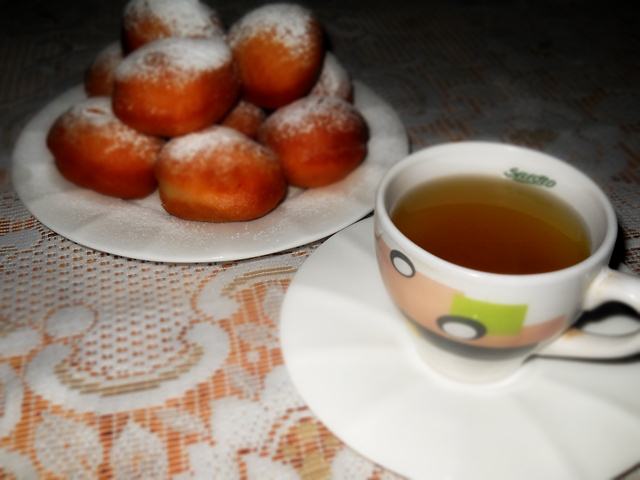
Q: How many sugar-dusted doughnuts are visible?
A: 9